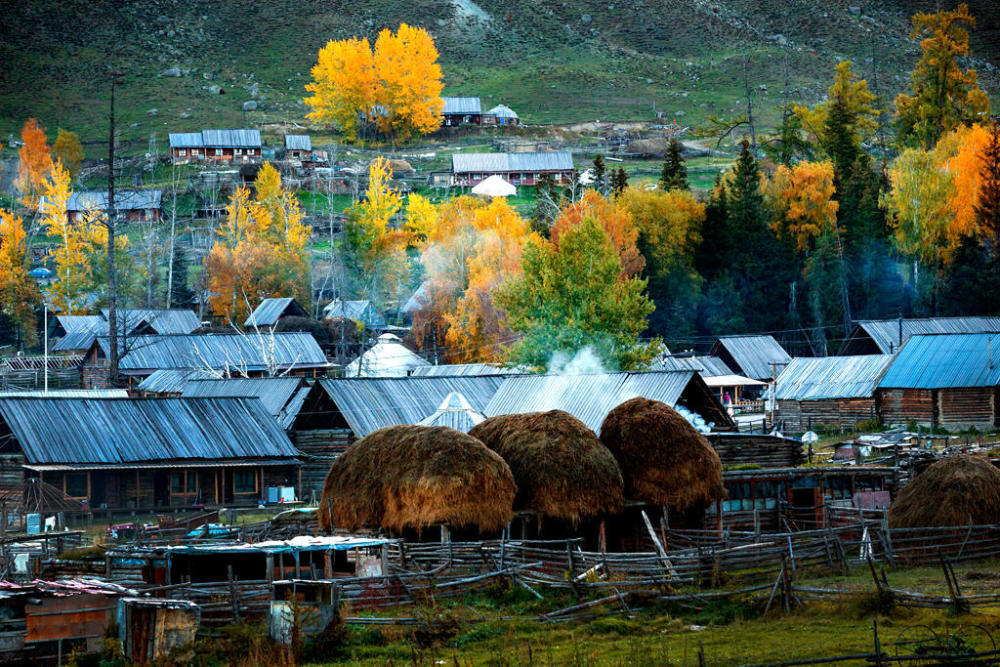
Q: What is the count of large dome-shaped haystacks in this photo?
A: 4